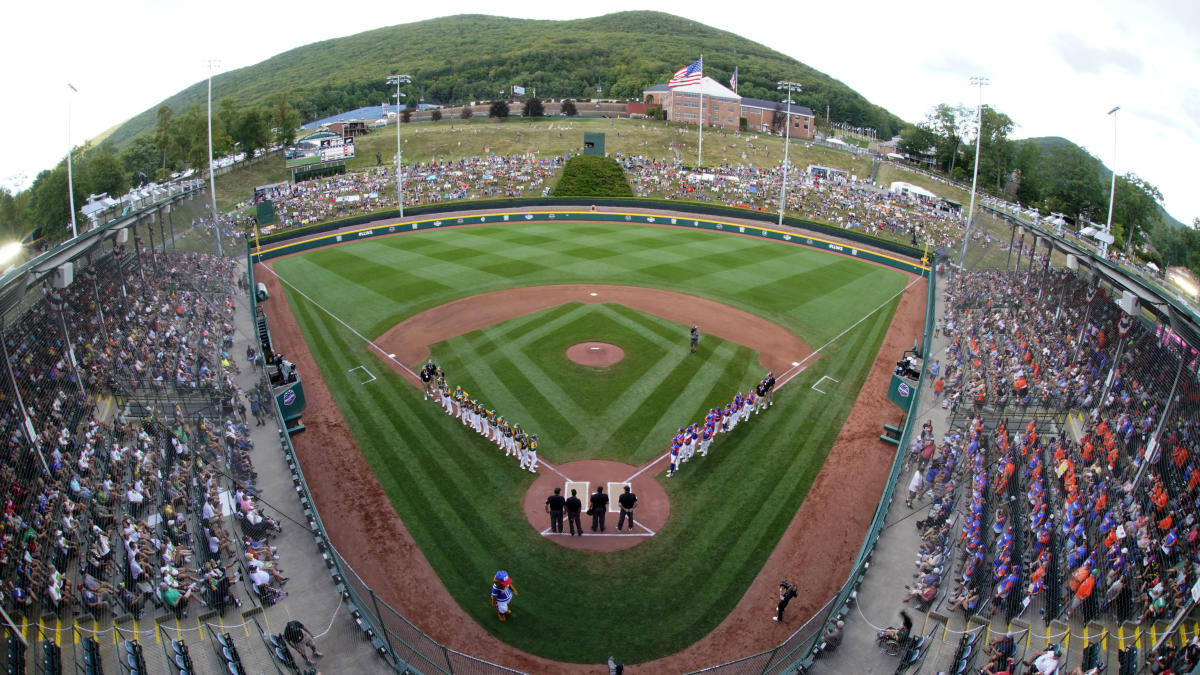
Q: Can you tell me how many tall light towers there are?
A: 6